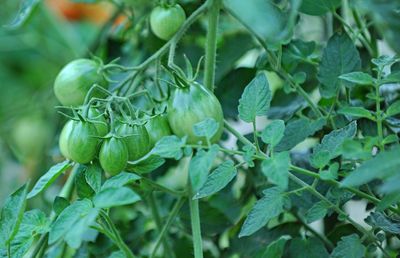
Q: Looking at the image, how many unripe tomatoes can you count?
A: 8